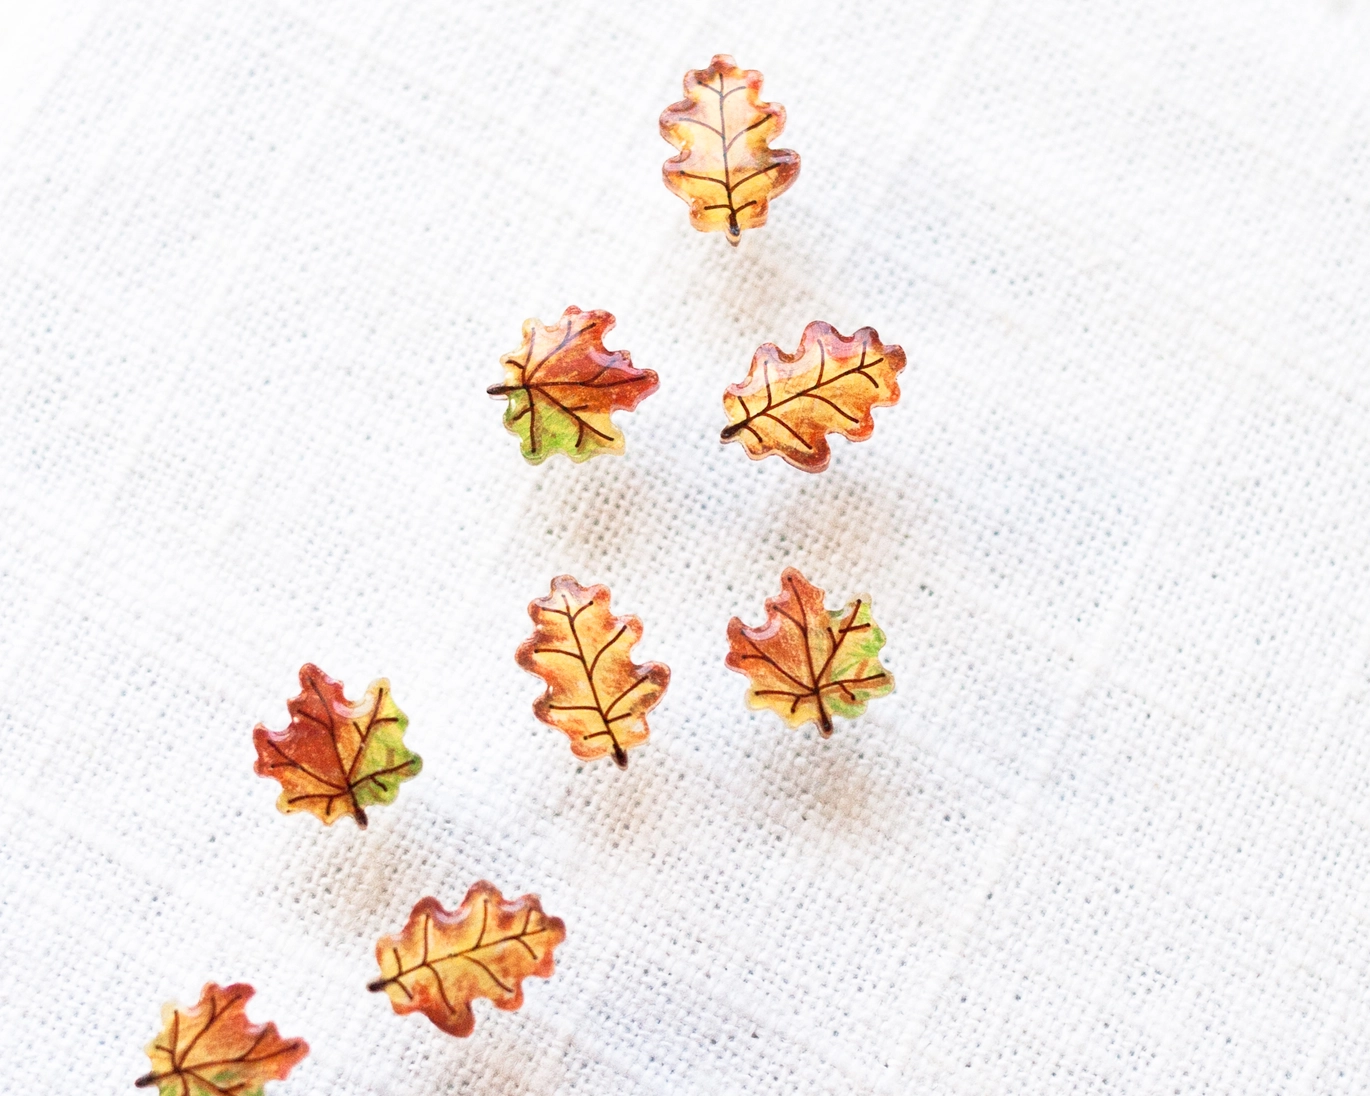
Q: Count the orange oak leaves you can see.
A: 4